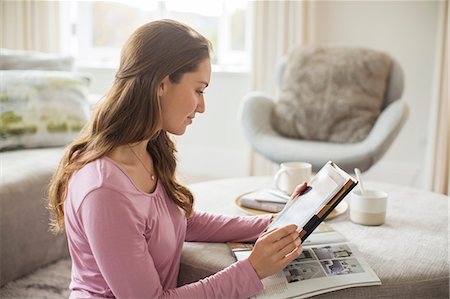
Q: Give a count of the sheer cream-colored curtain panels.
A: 3